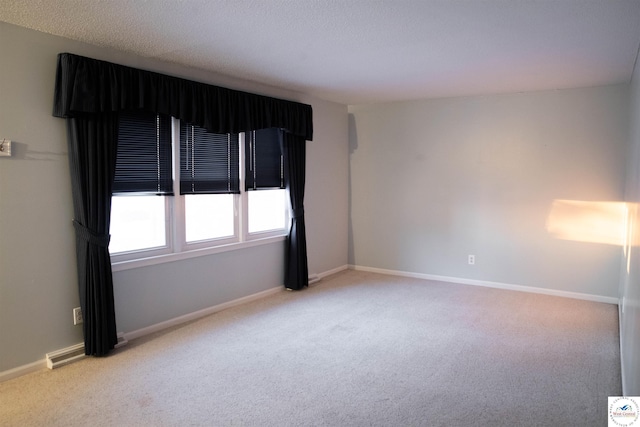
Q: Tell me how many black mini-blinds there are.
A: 3